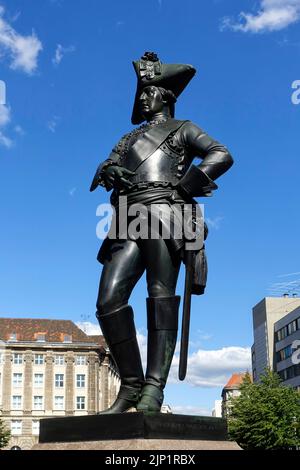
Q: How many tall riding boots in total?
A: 2